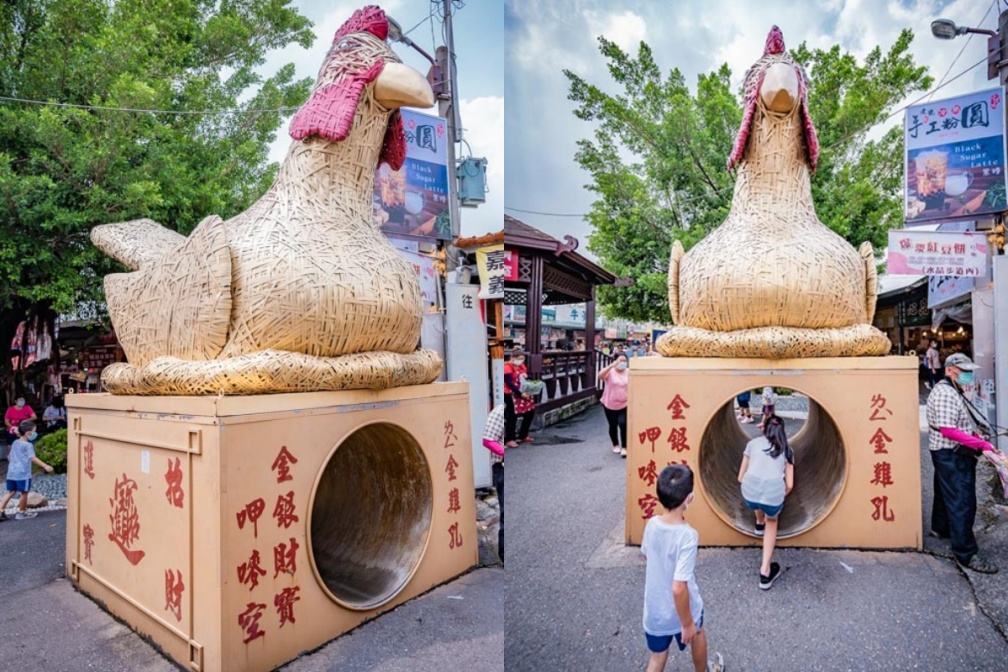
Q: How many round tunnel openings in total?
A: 2